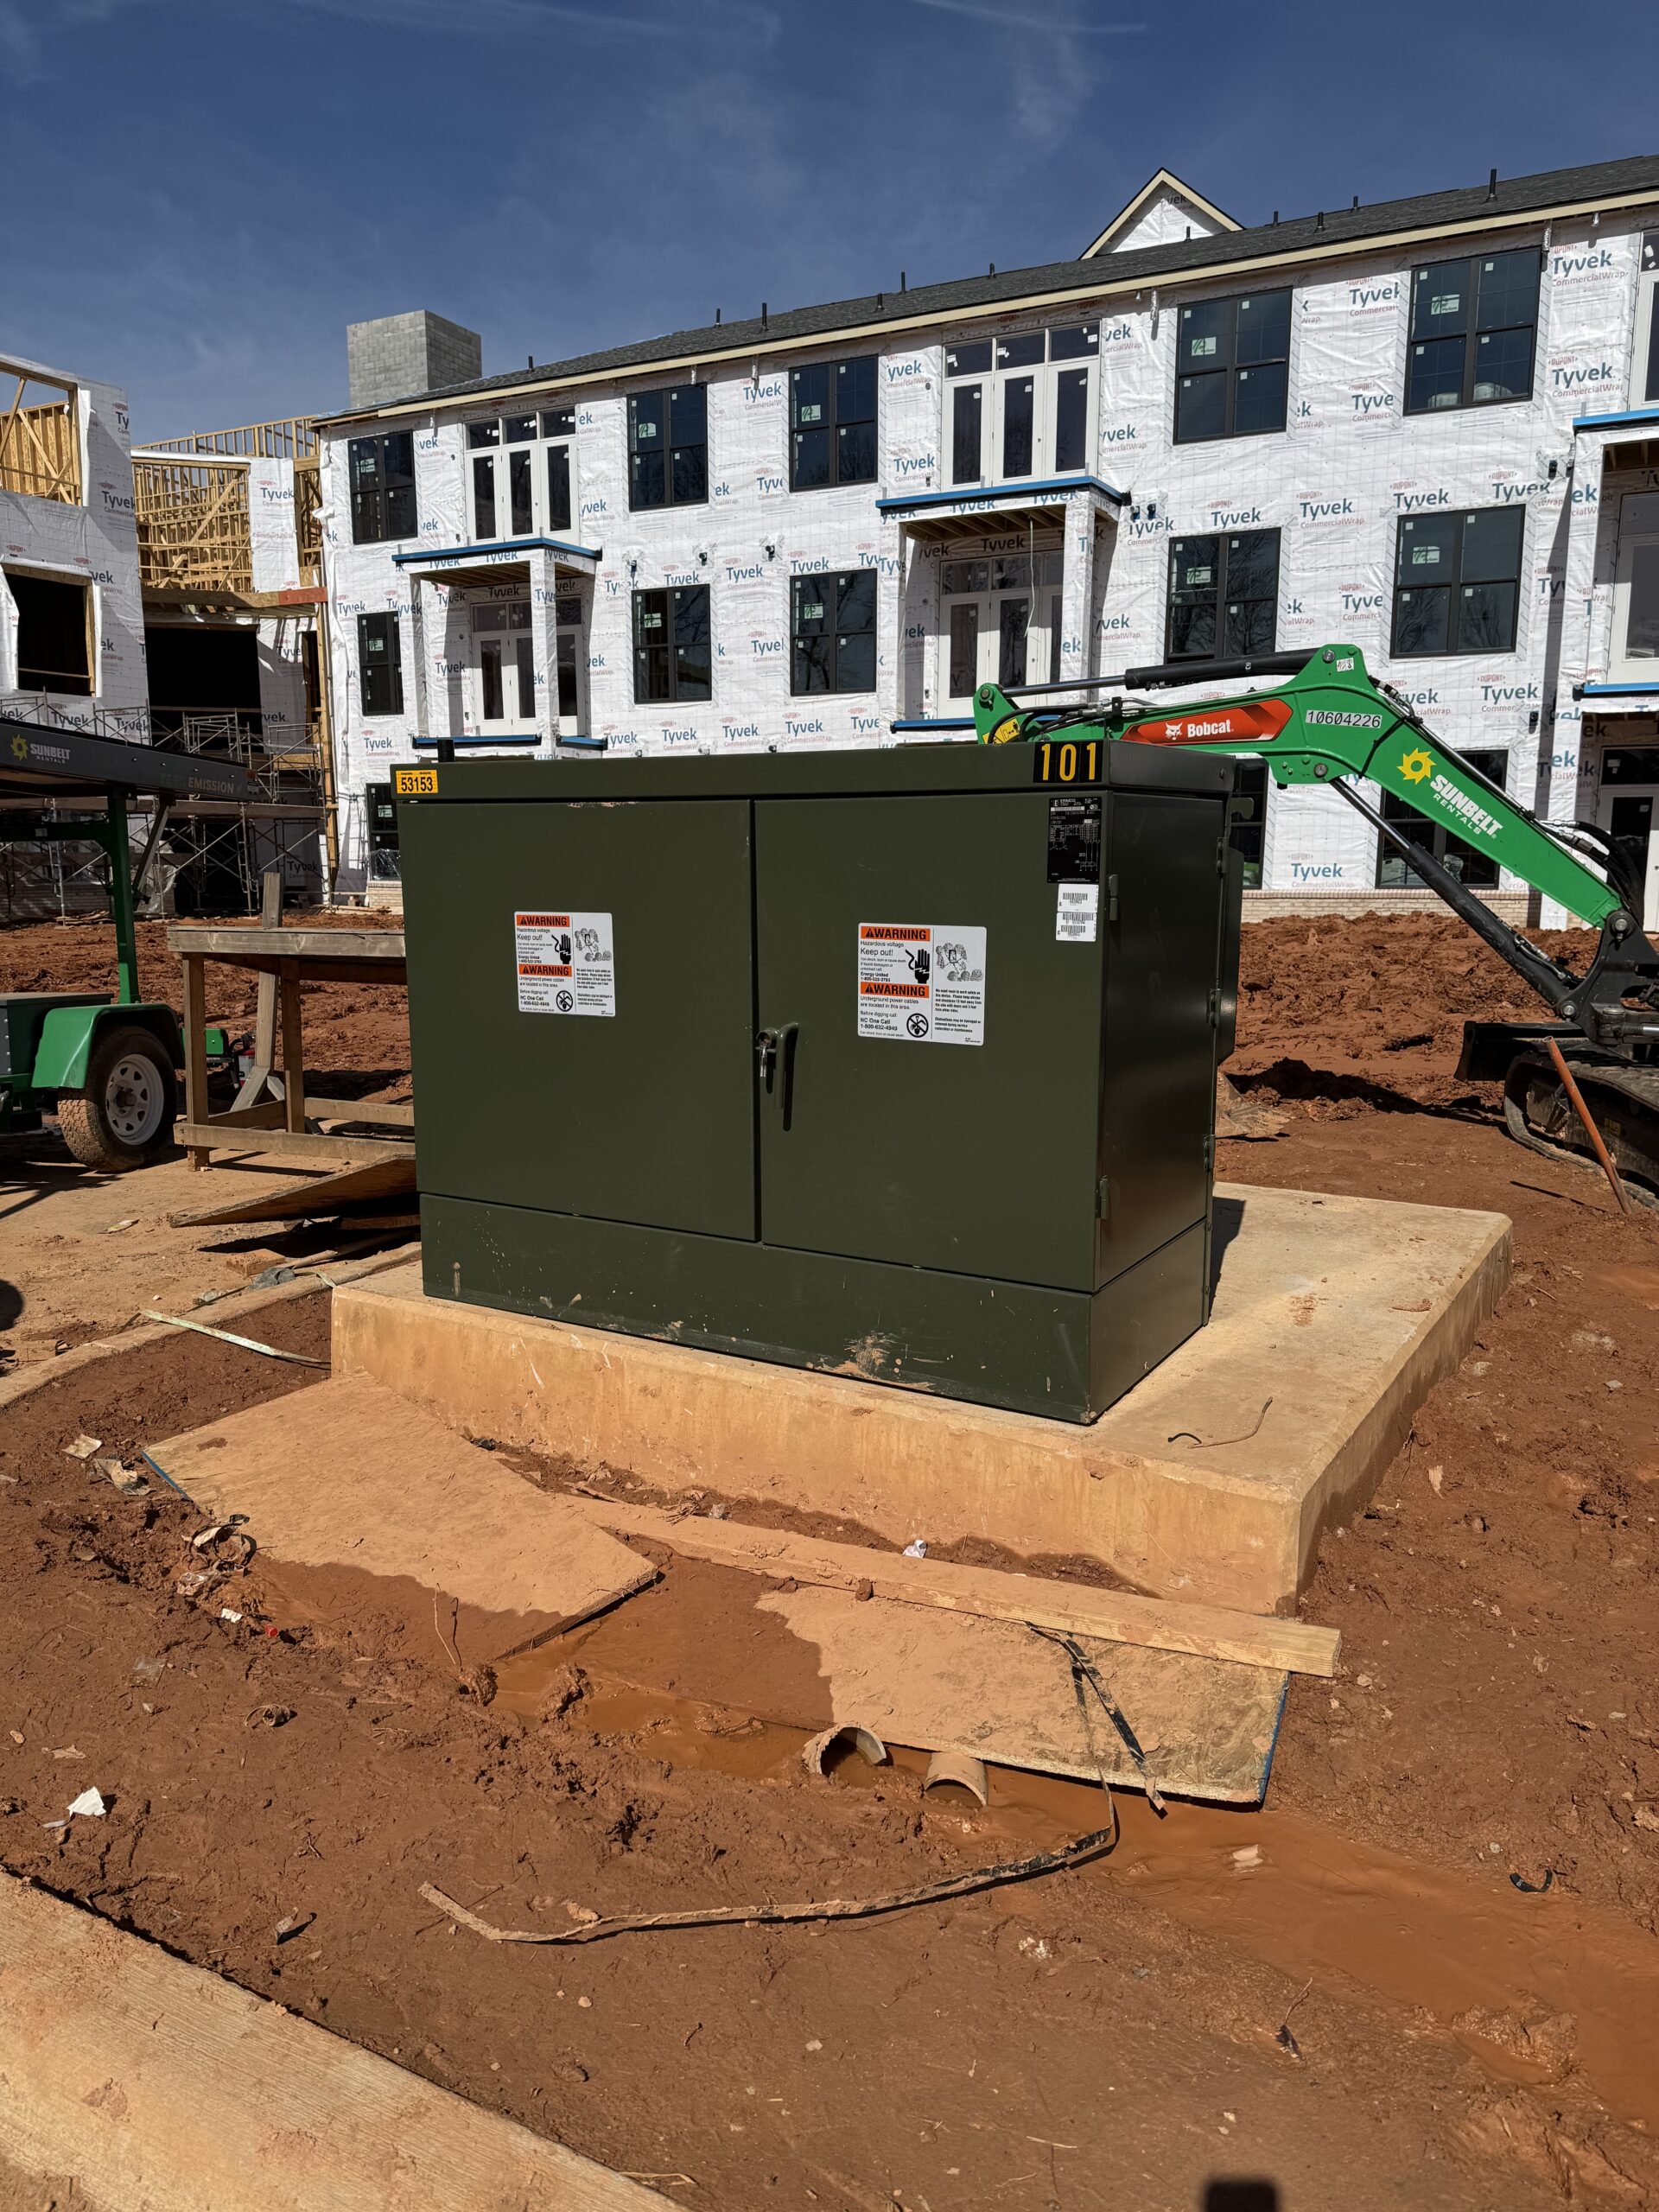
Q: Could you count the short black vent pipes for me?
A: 11